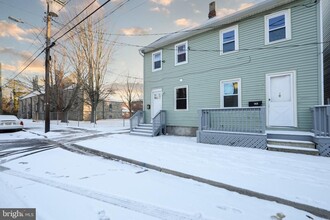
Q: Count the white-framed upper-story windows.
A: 4